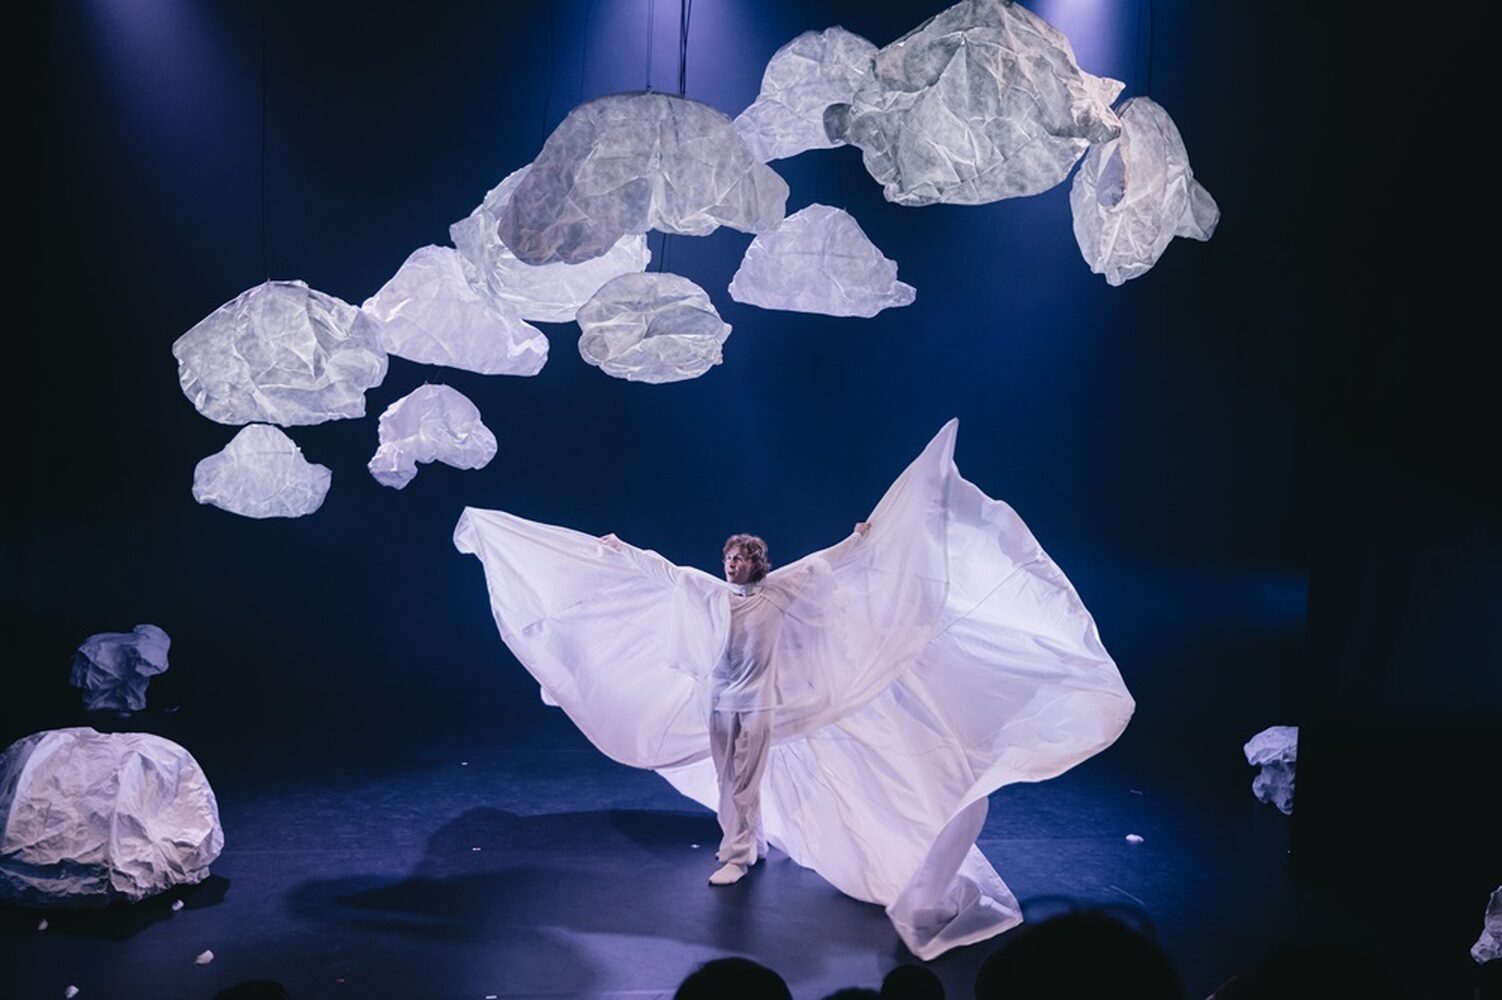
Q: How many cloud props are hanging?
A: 11